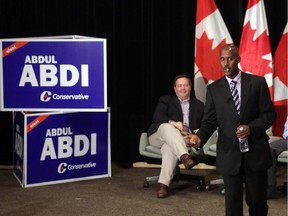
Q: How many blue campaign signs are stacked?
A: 2